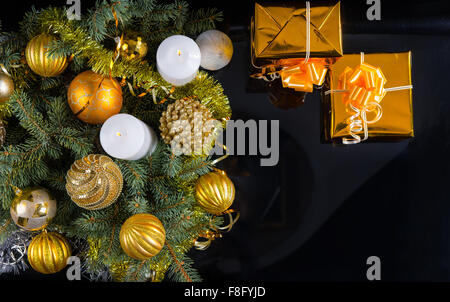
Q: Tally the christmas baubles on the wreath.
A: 11